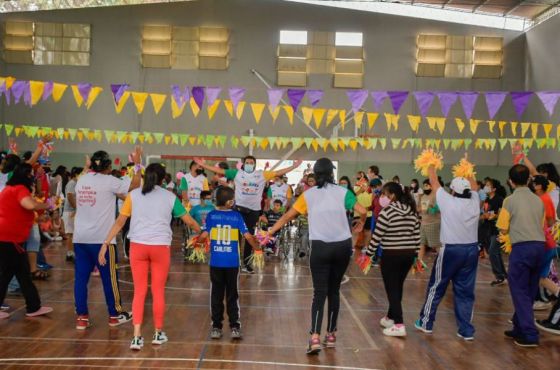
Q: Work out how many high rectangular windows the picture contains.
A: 4